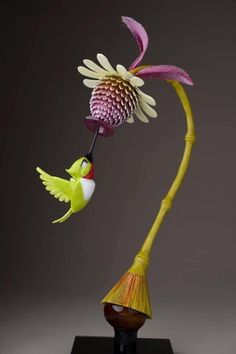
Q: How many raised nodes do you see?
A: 3